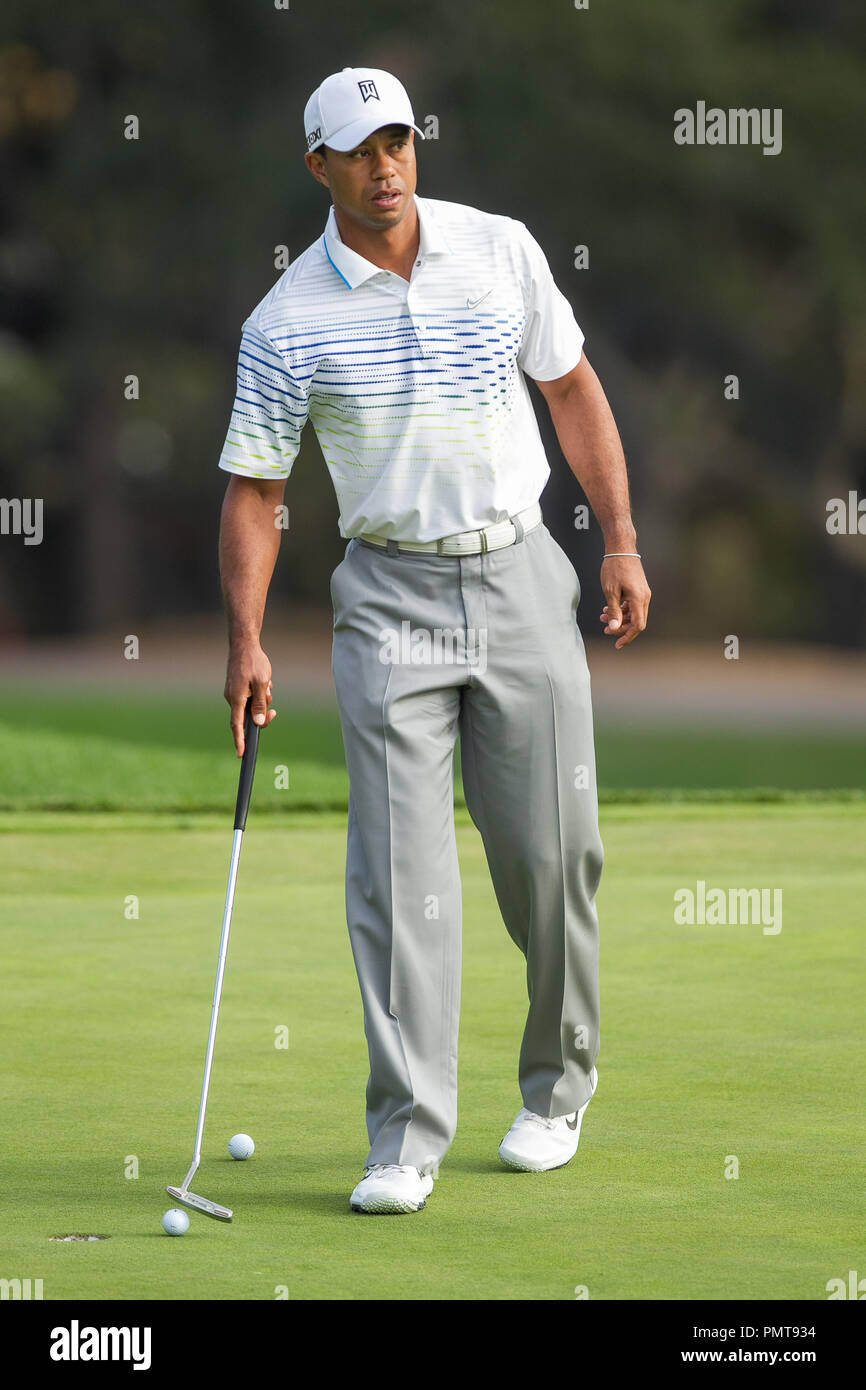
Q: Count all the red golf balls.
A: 0